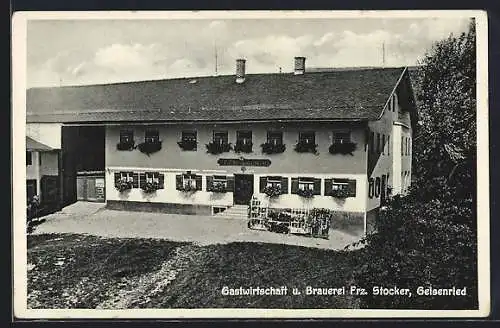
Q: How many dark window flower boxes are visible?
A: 15